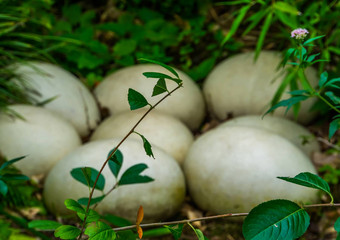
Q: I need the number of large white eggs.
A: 8